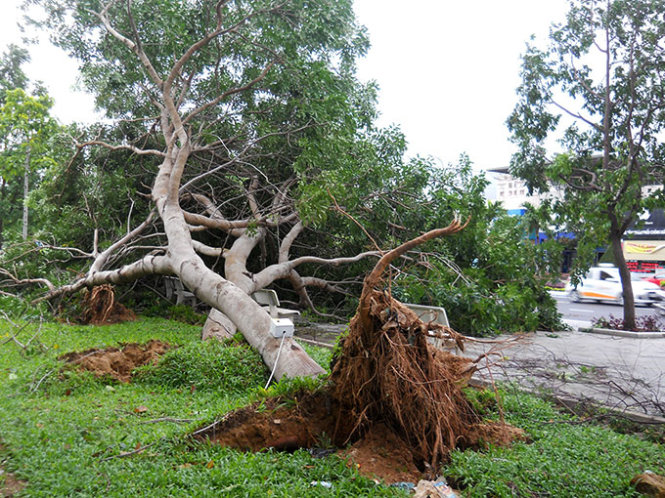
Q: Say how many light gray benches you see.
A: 3